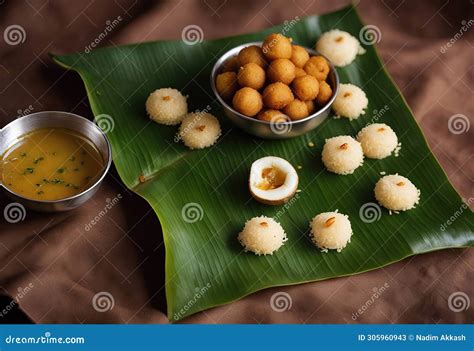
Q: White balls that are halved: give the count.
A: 1